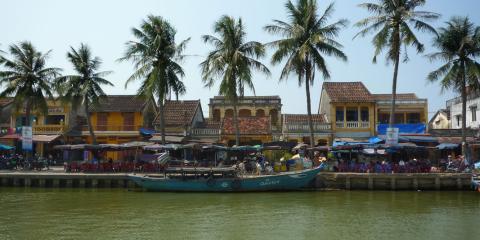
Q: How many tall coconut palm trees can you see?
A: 7